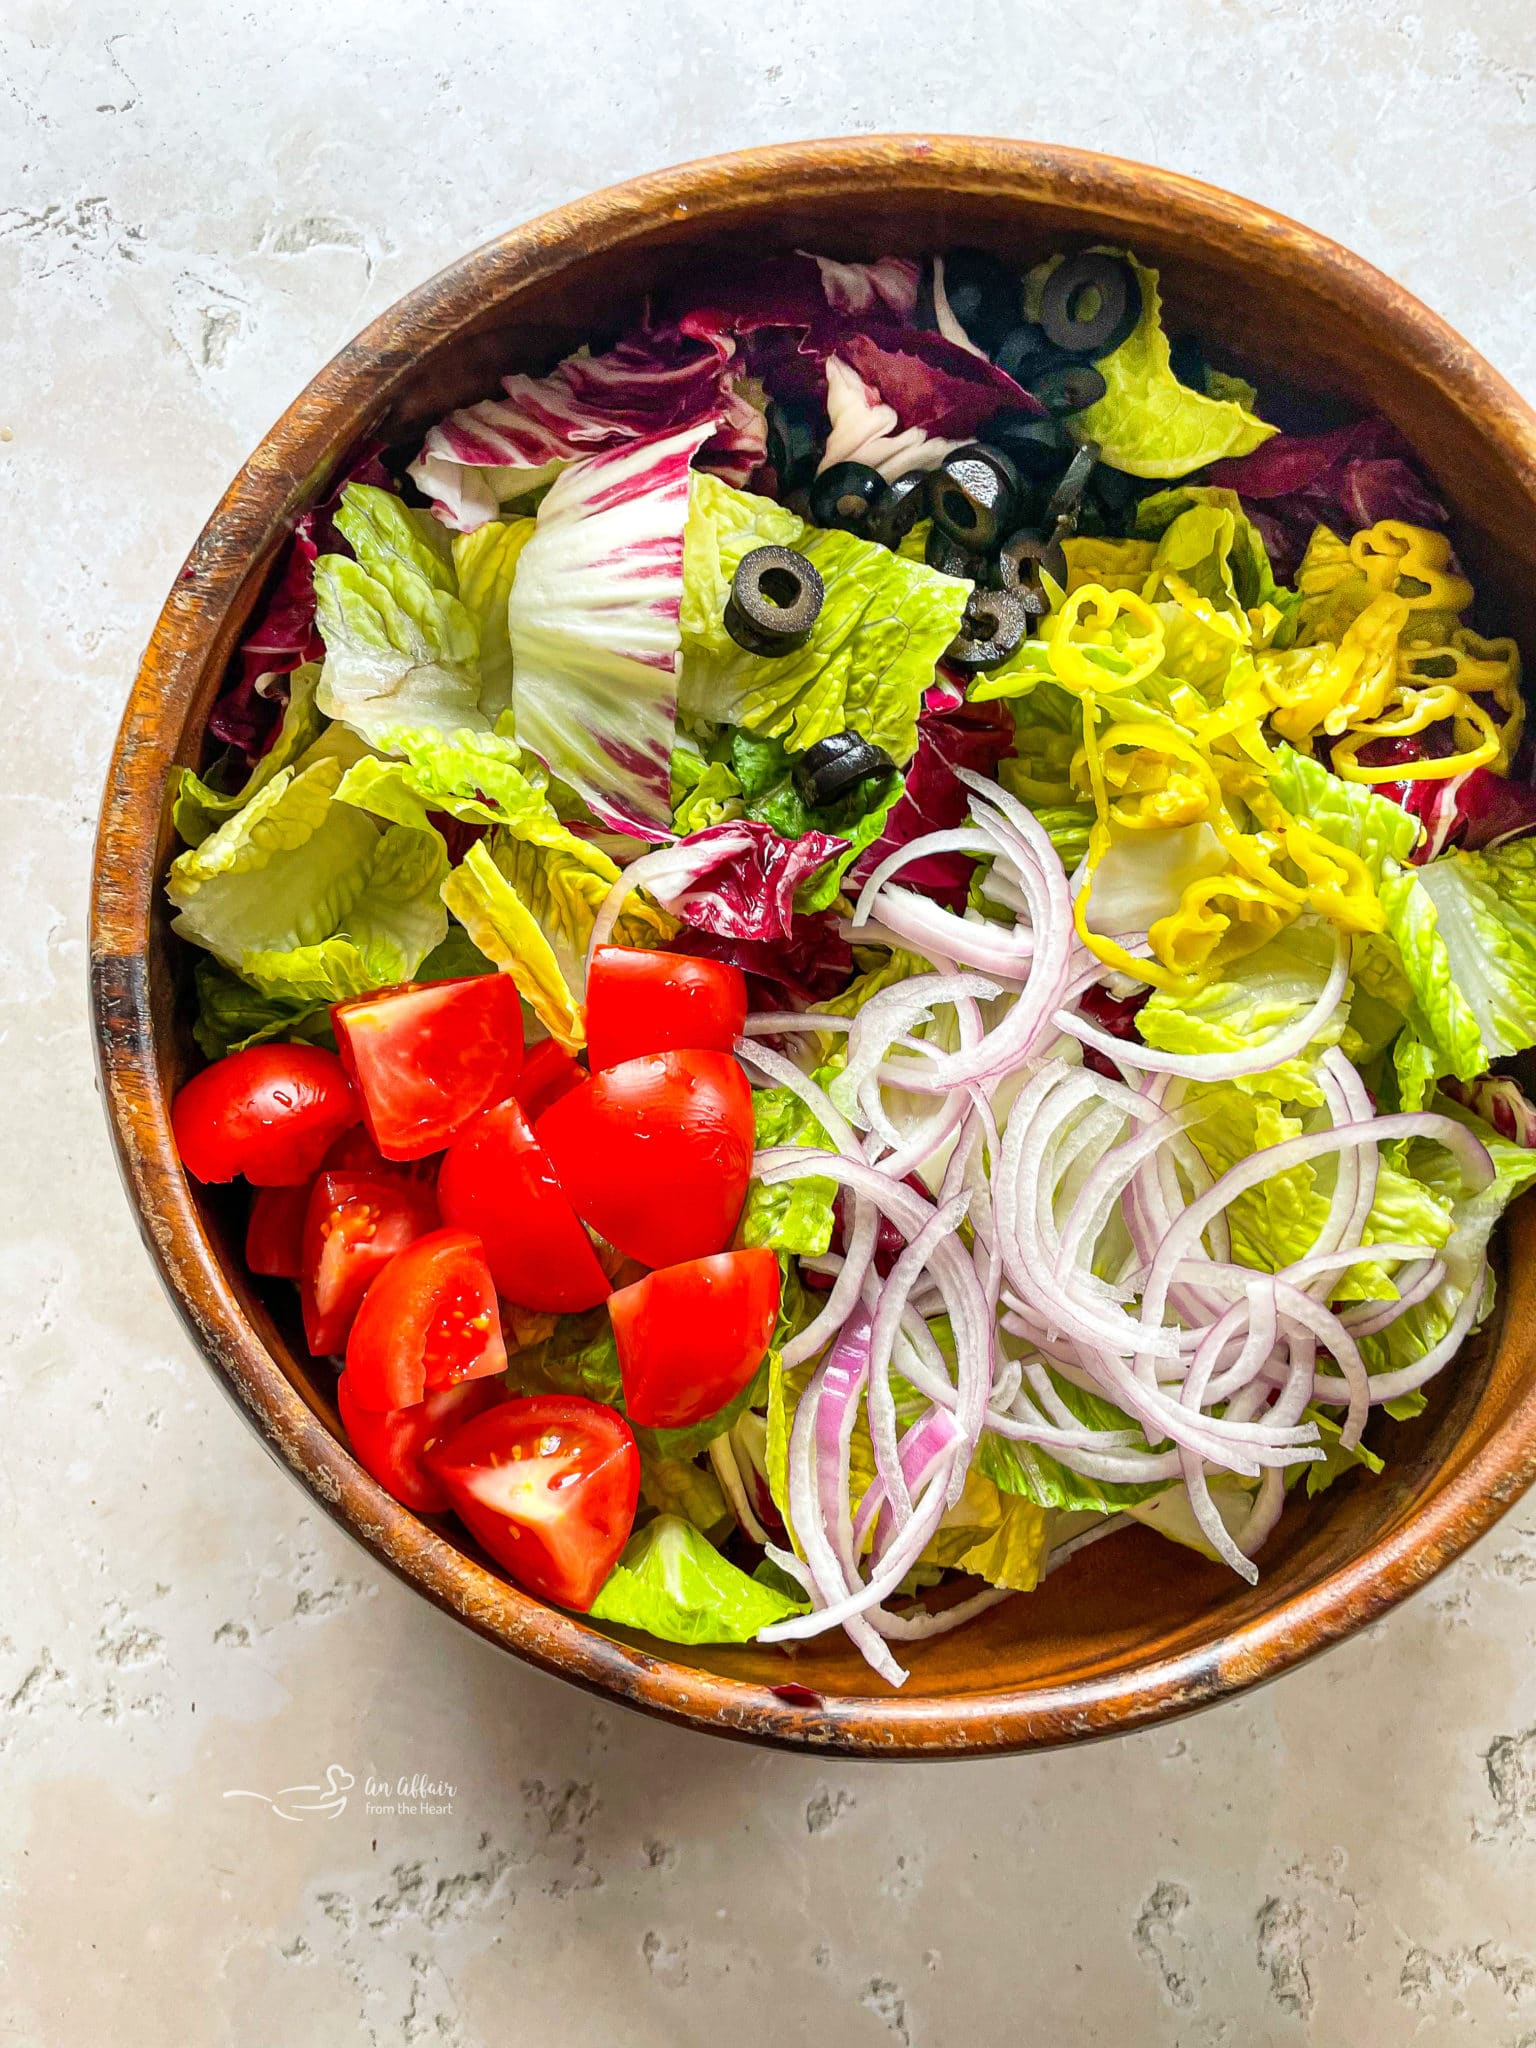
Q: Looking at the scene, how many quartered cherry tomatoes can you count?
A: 12